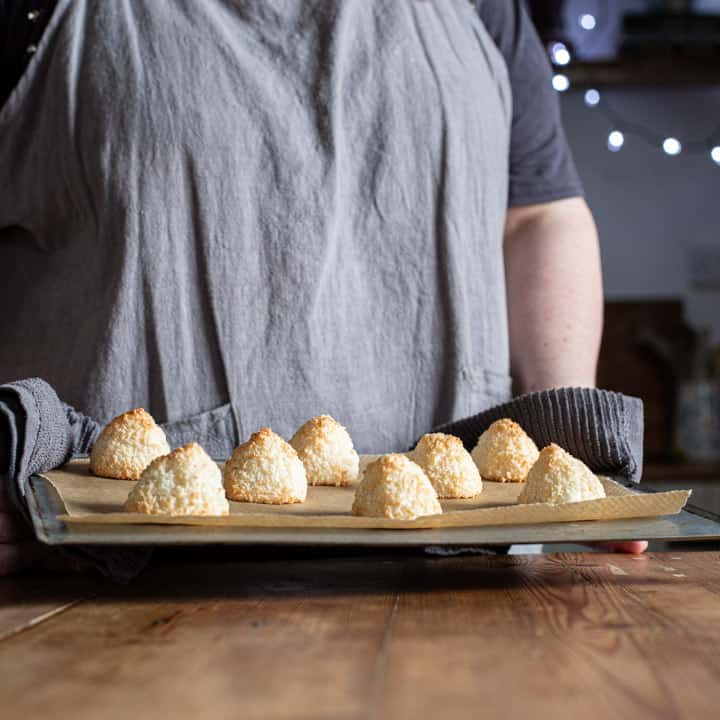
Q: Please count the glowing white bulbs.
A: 7